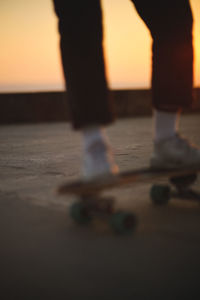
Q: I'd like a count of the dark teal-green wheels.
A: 3